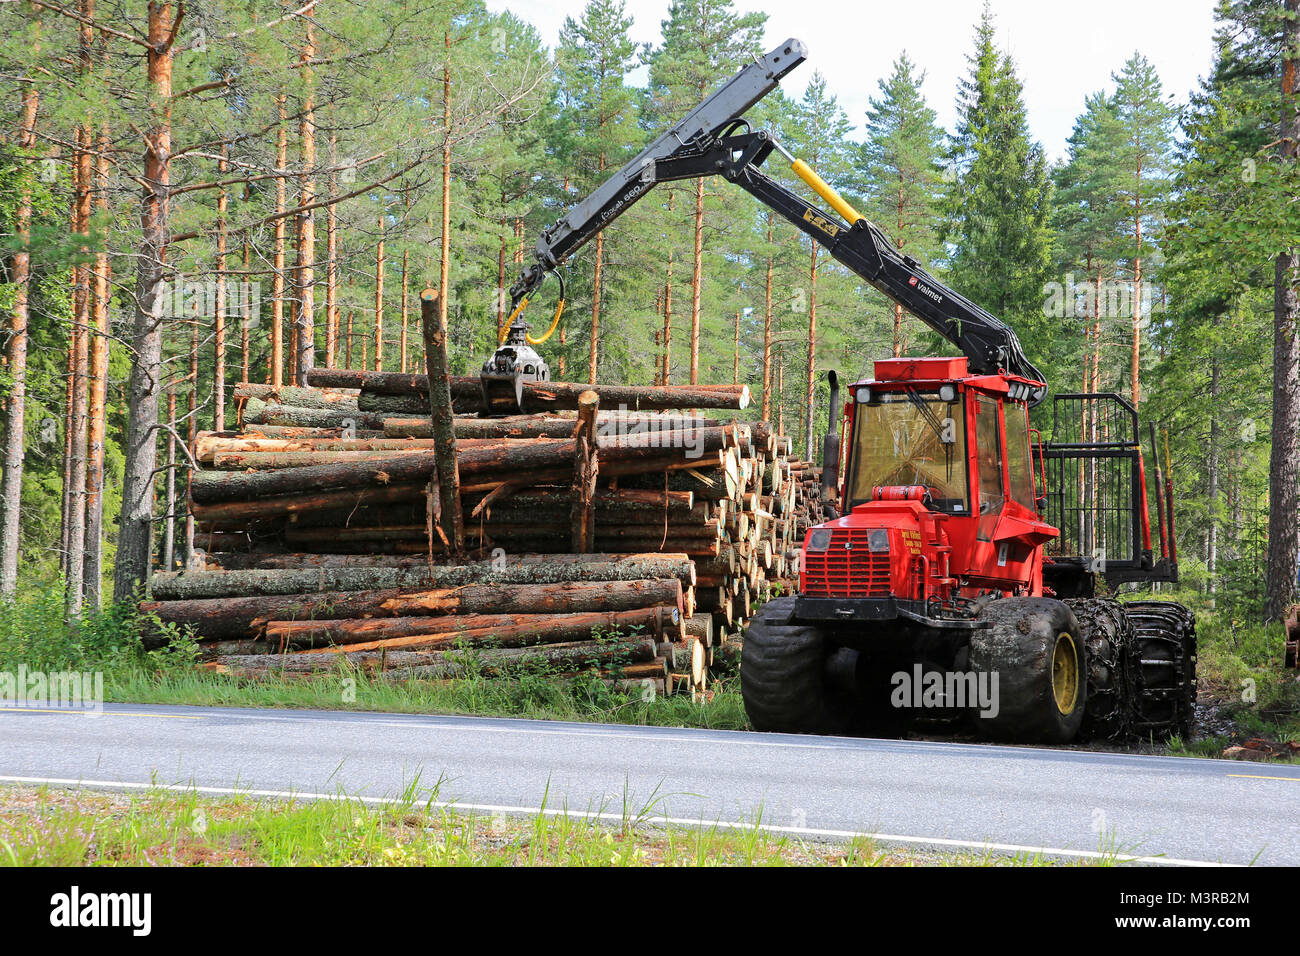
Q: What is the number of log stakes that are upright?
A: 2